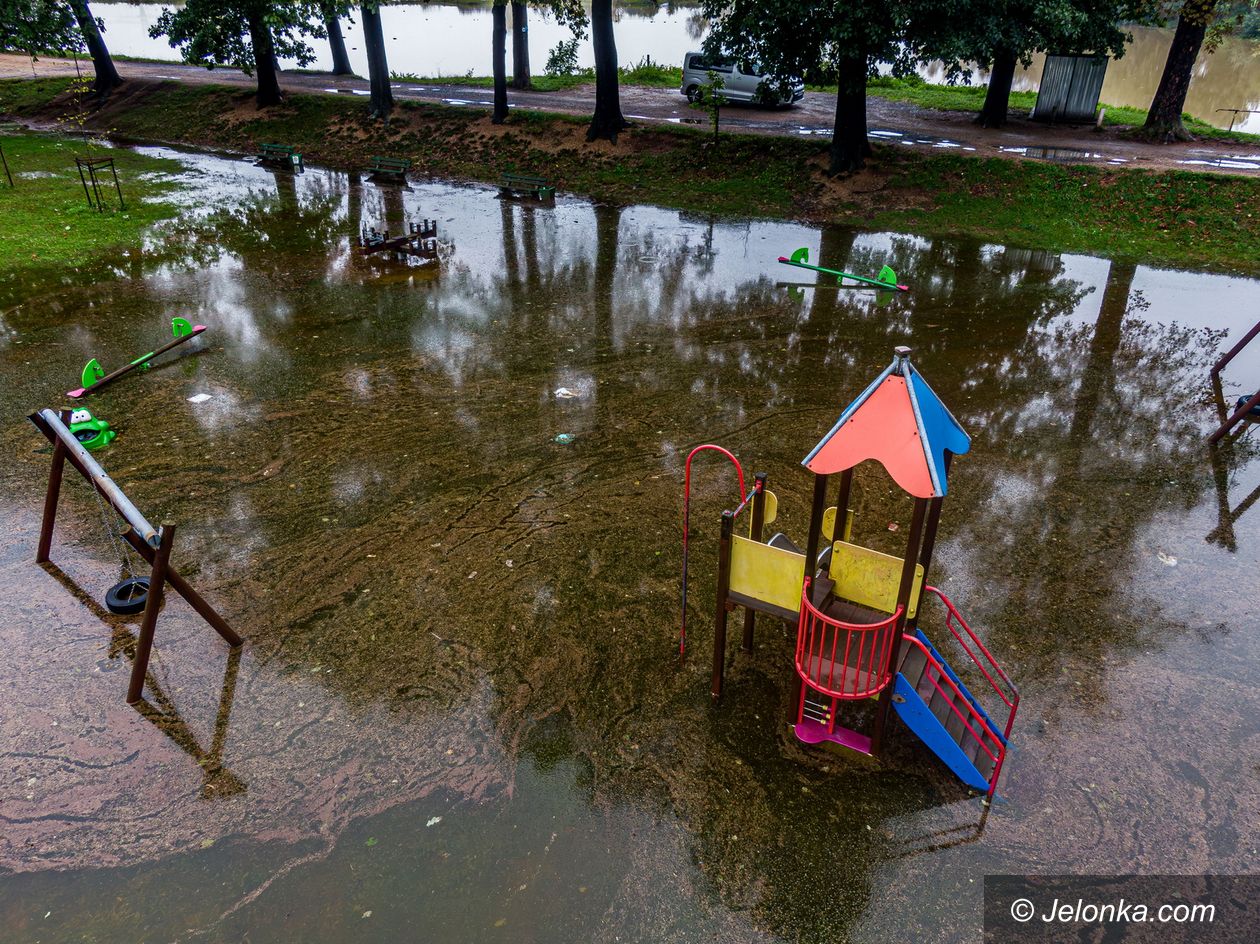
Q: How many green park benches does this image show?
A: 3